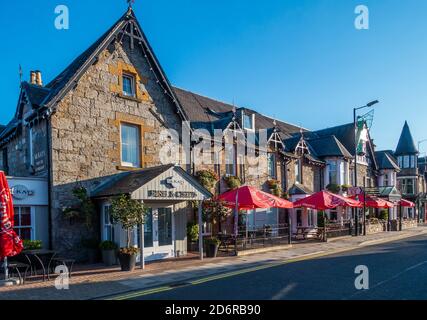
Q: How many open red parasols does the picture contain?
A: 4